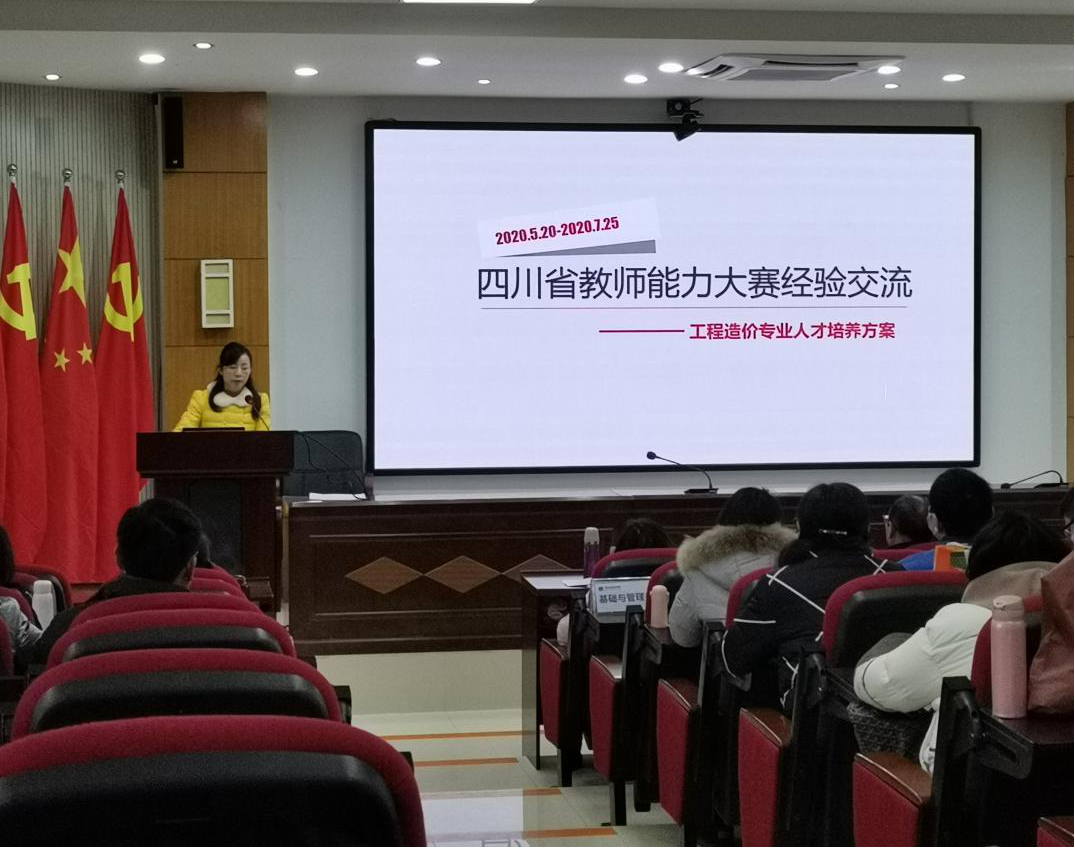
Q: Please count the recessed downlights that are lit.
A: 11